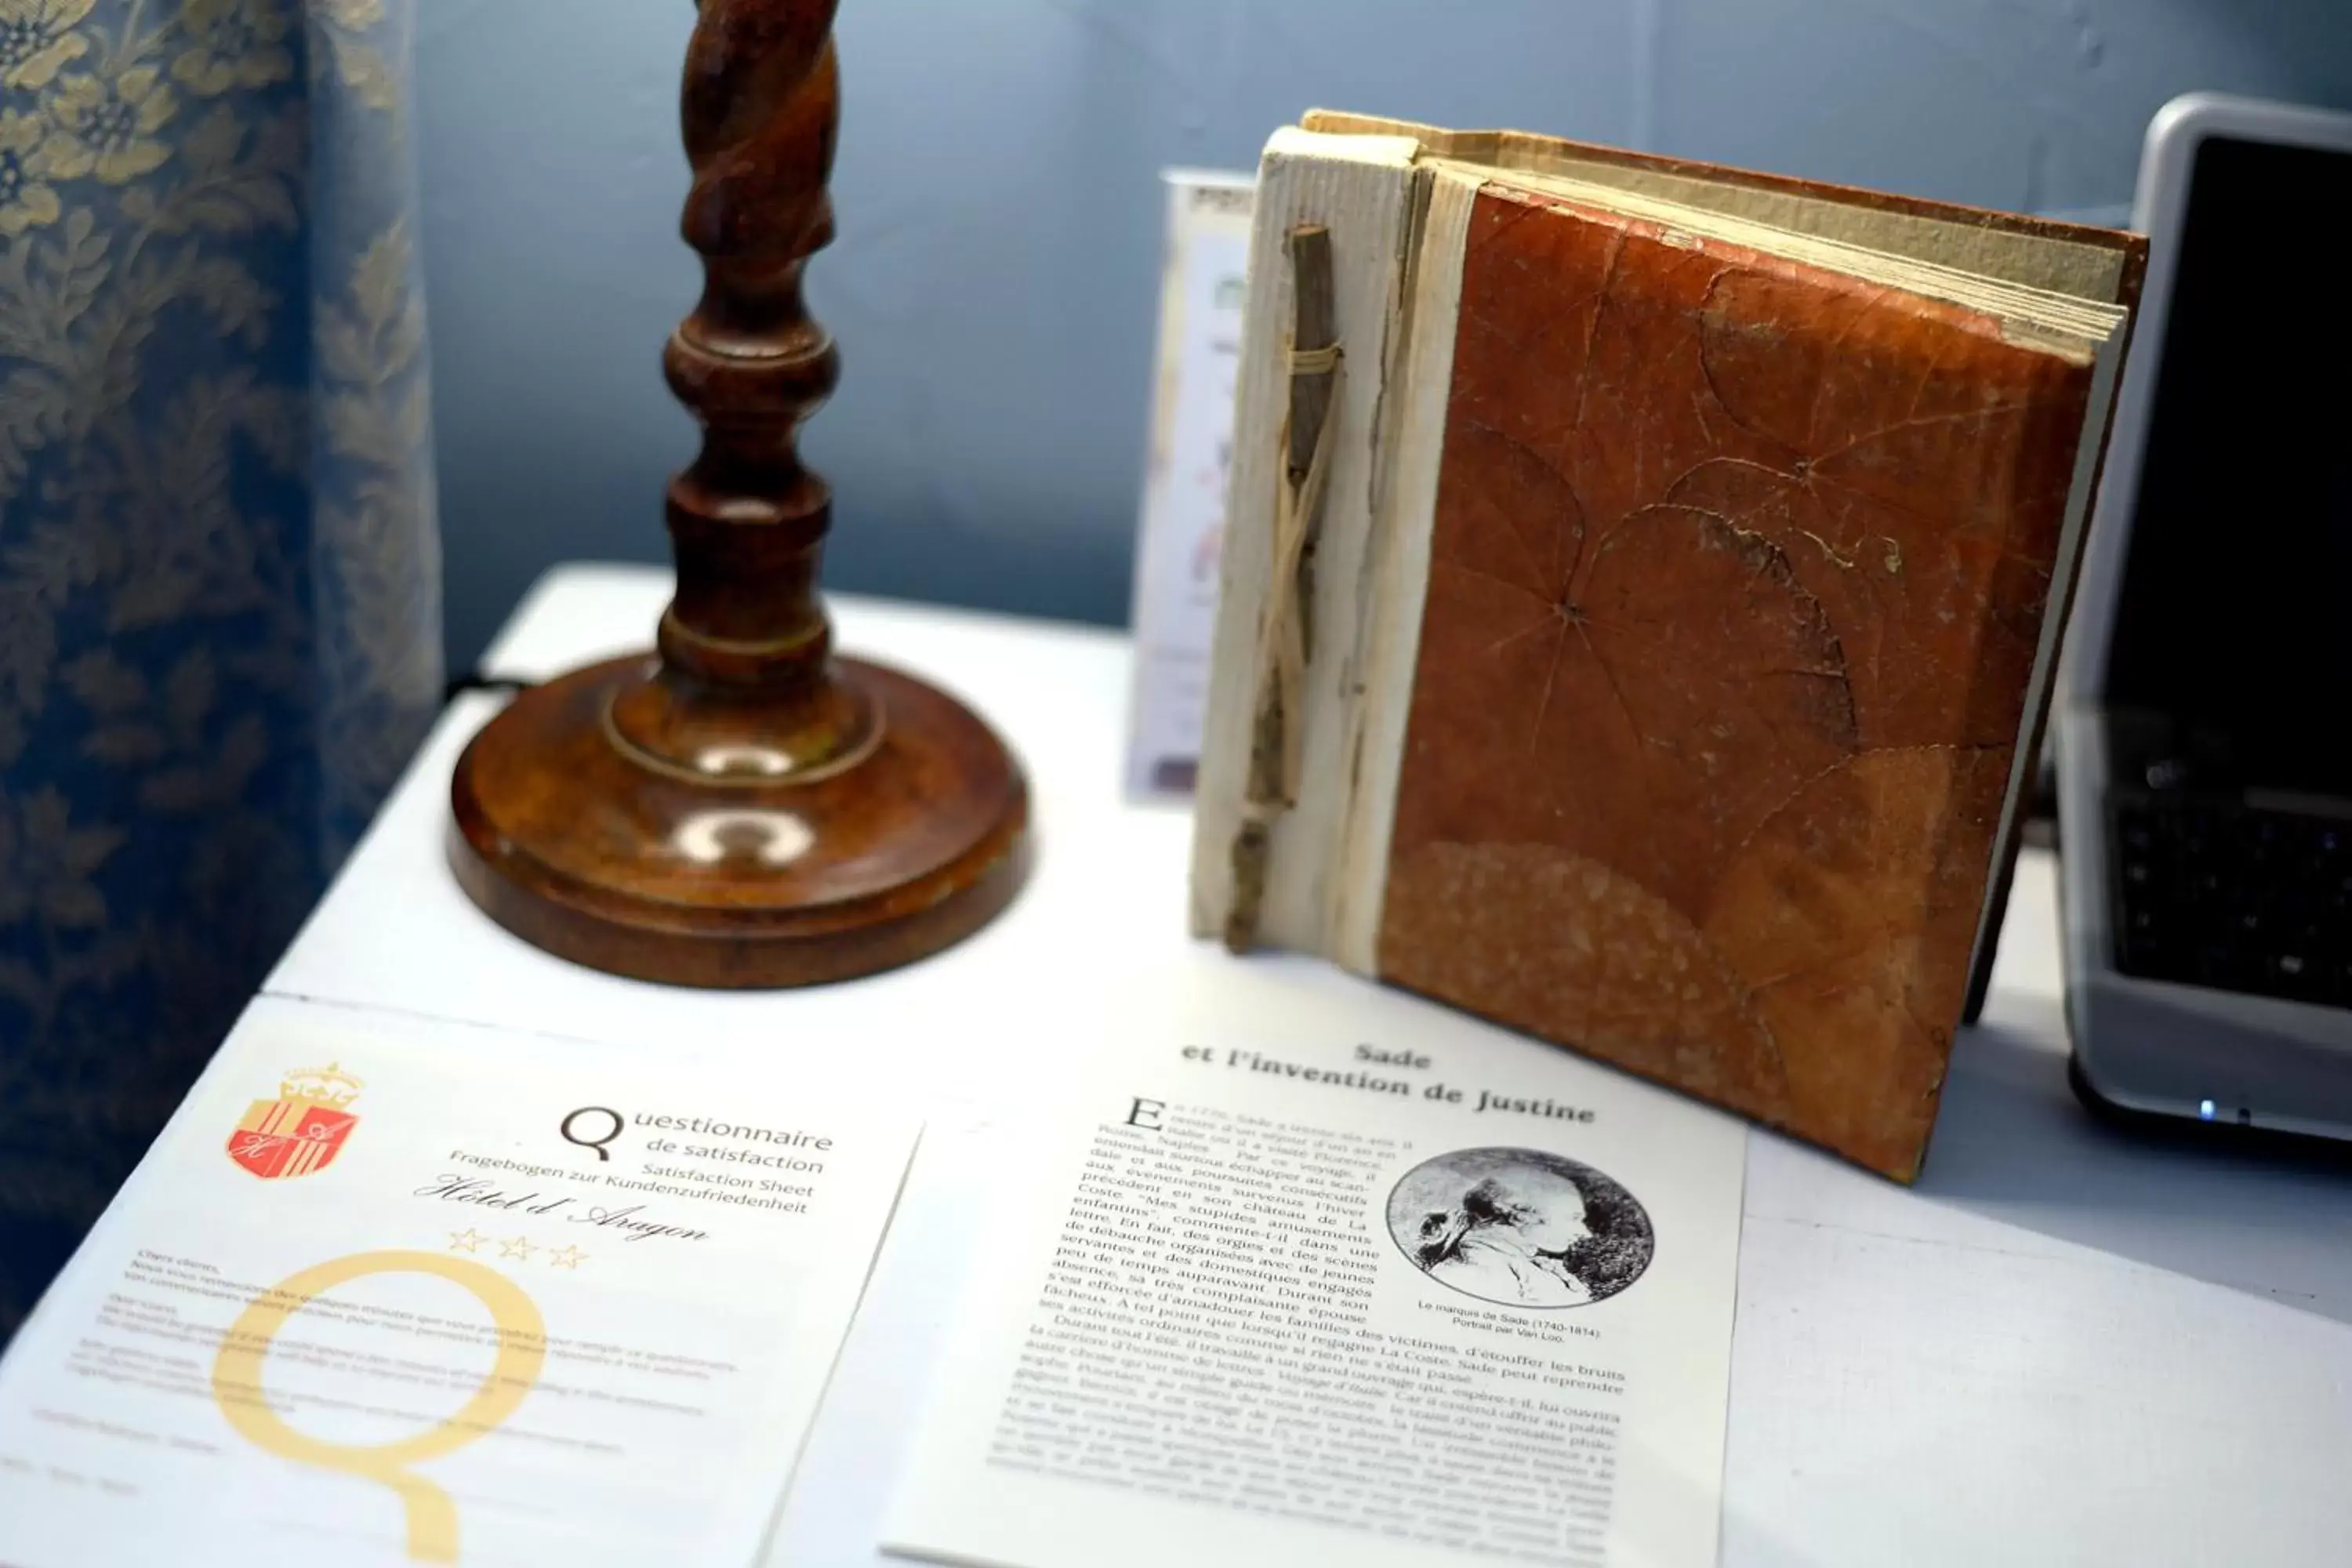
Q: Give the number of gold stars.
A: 3